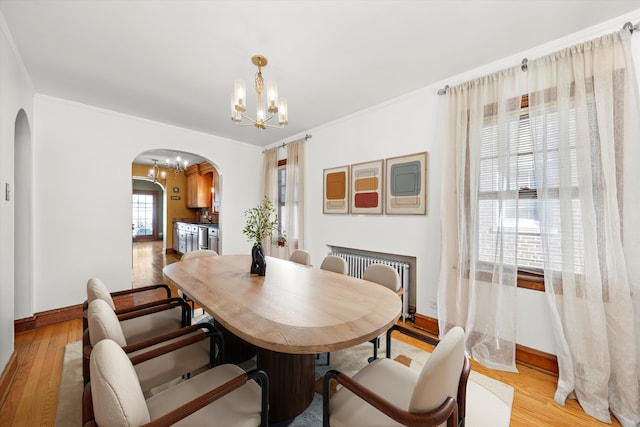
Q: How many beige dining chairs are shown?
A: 8